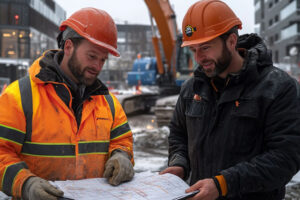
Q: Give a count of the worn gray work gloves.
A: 2